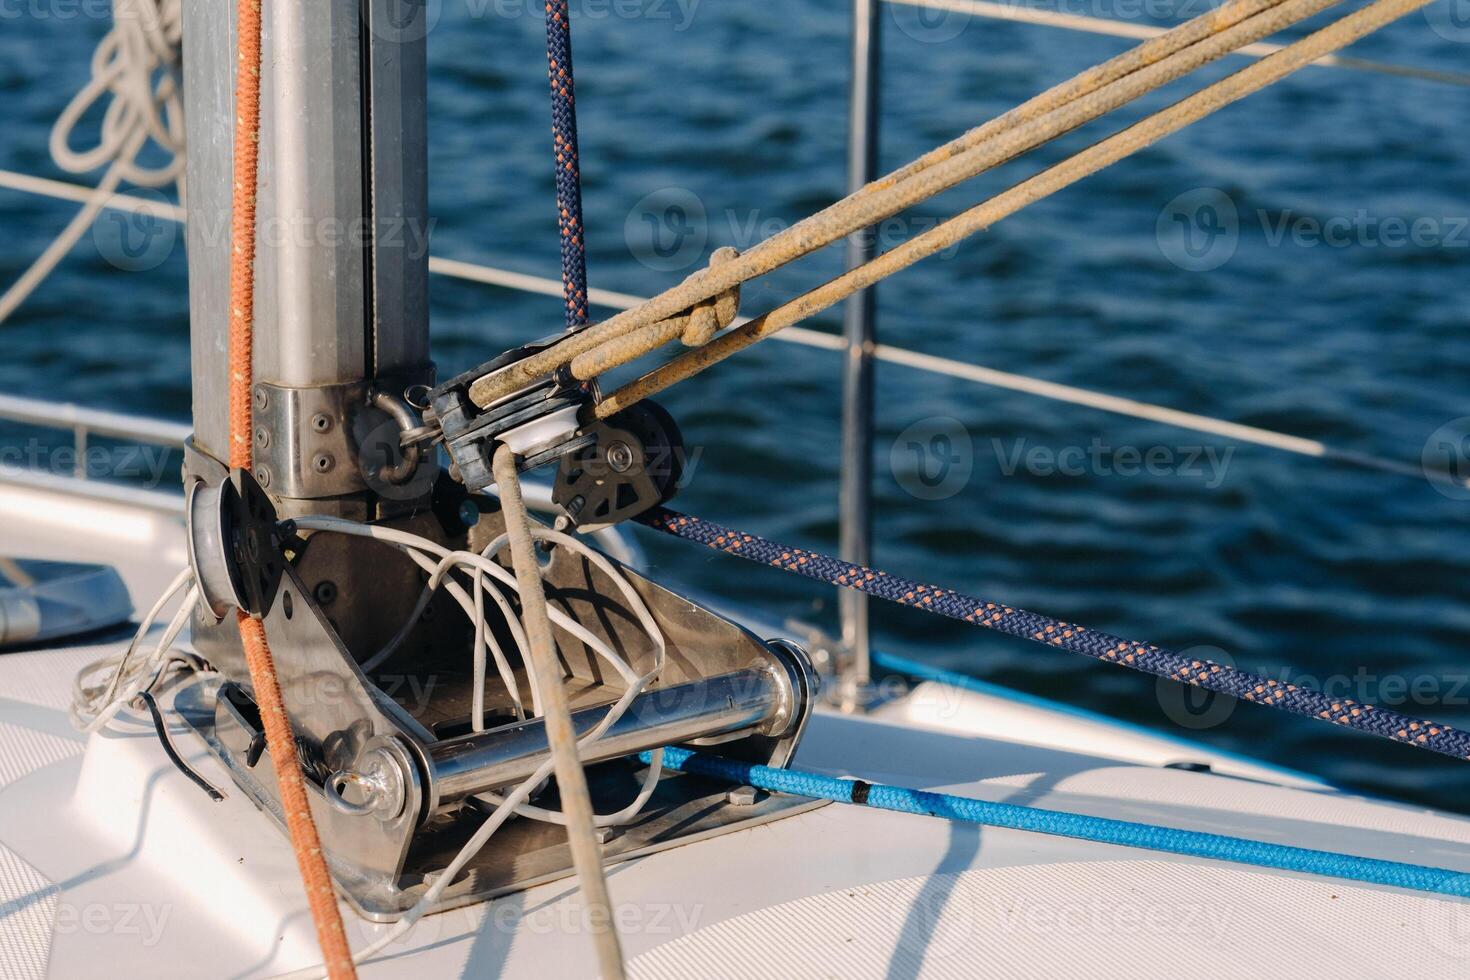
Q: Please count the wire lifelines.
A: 2